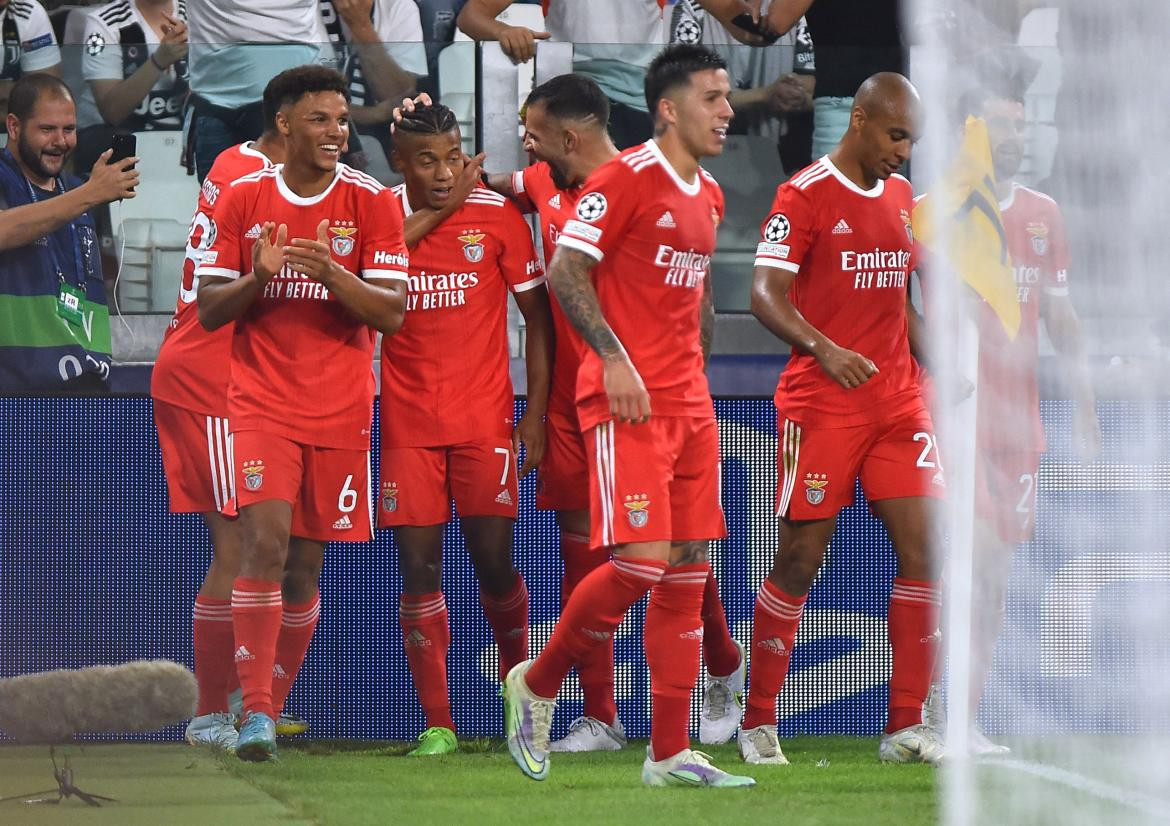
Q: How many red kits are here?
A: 7